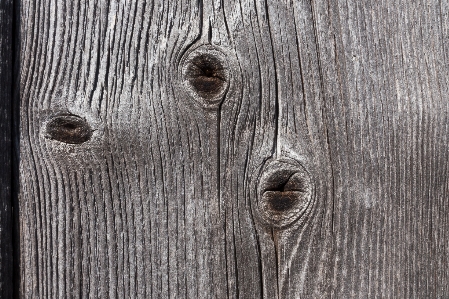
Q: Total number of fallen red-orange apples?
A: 0